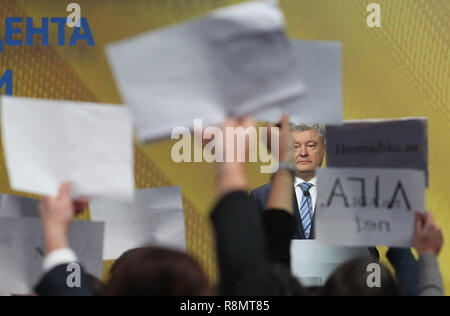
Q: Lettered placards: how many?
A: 2